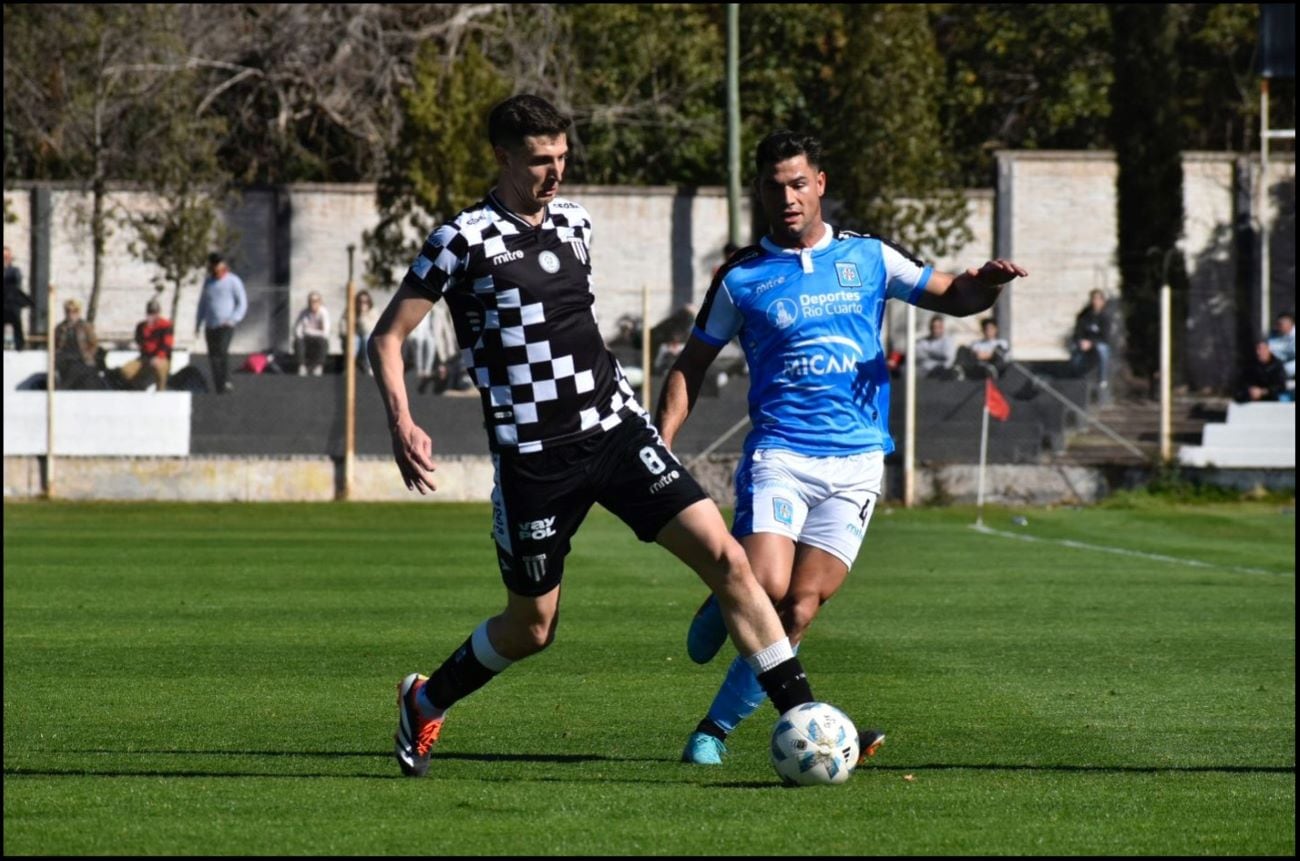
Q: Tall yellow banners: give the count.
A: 0